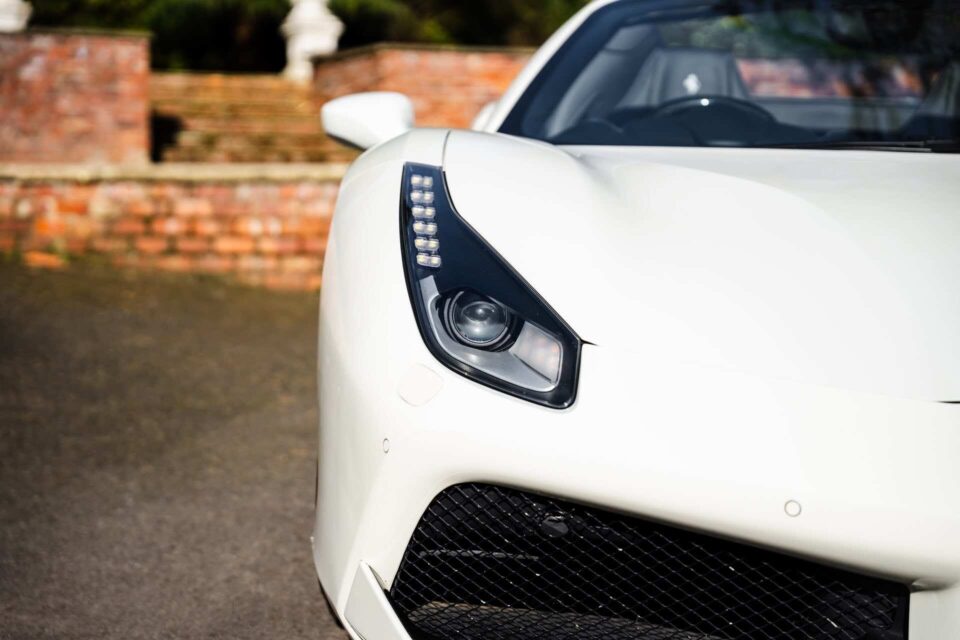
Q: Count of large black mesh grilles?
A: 1